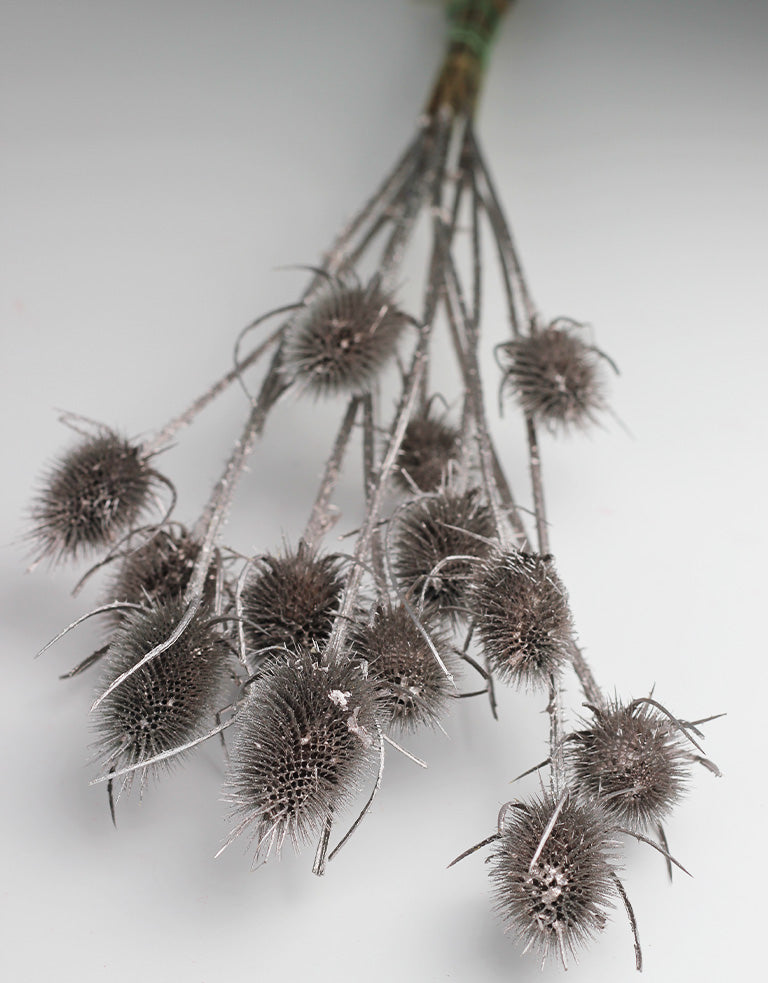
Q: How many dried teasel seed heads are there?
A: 13